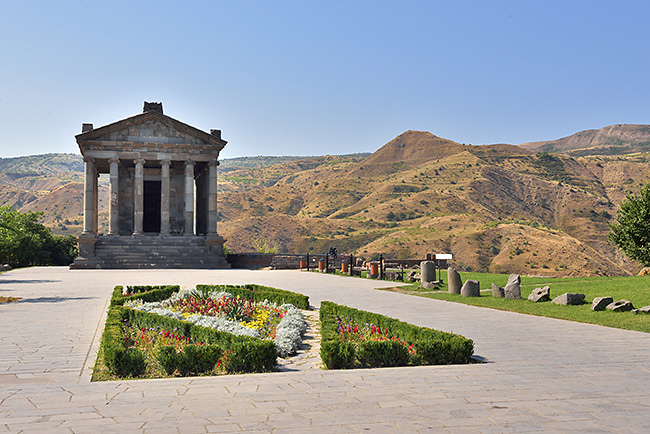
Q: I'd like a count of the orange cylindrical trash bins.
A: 4